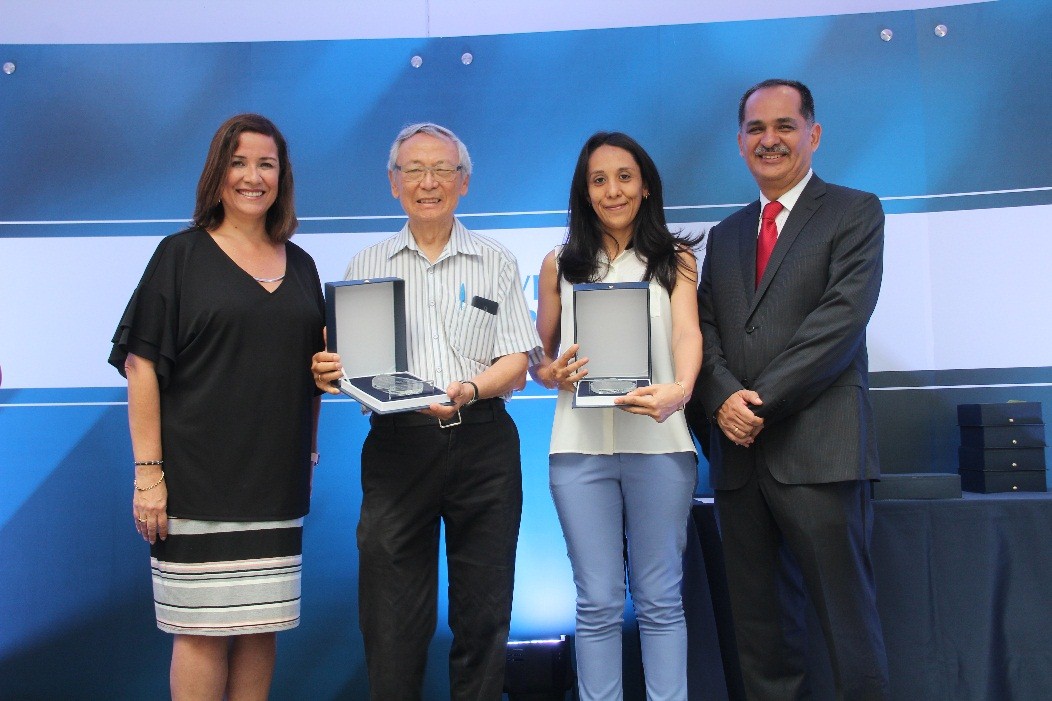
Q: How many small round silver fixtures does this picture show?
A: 5